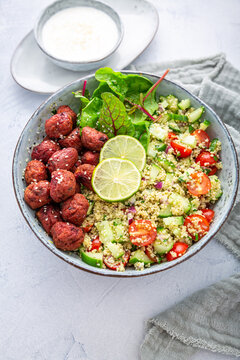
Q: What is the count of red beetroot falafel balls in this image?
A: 14